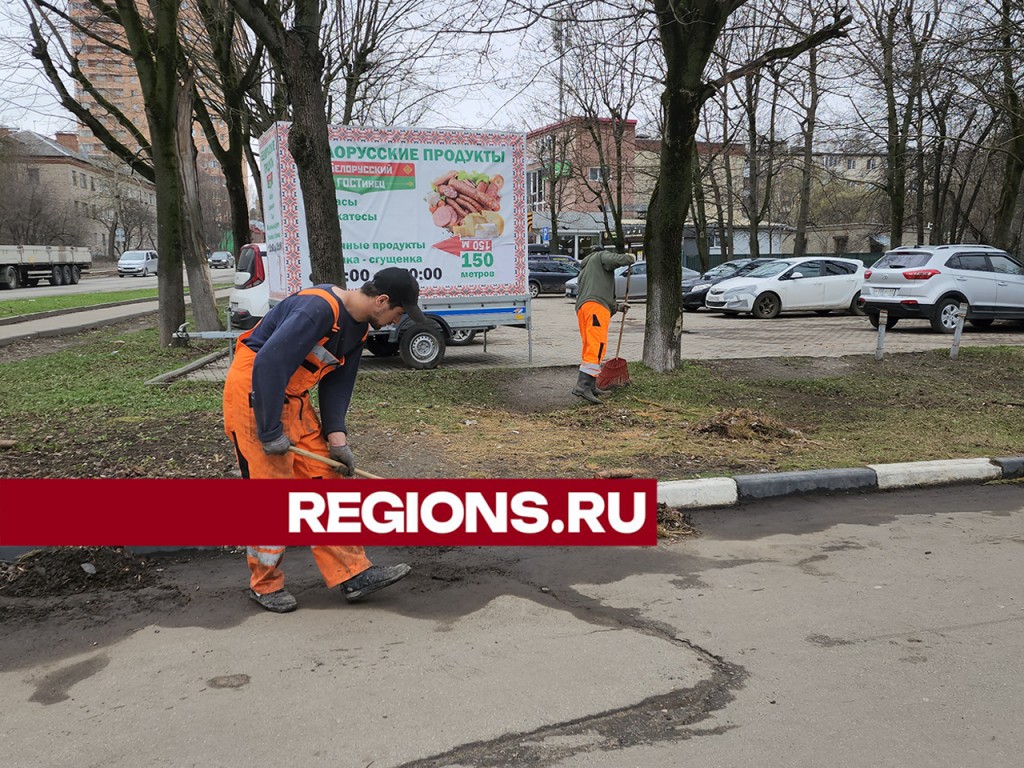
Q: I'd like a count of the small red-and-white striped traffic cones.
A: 0